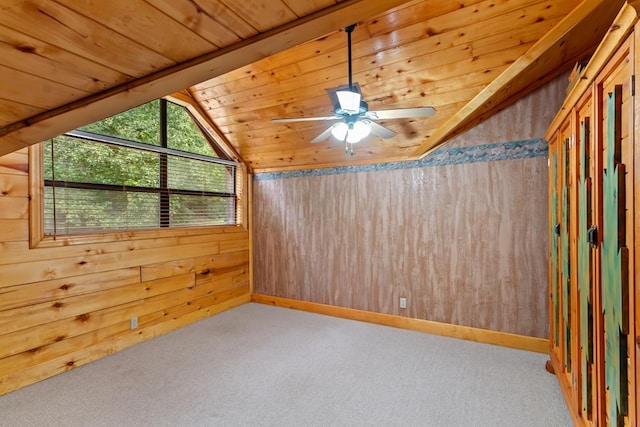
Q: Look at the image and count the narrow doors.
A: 4